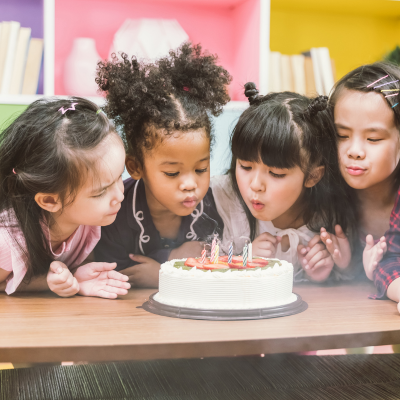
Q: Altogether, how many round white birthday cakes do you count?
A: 1